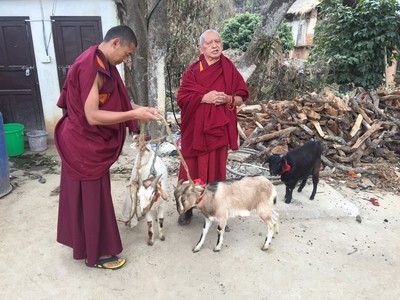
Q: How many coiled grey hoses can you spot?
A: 1